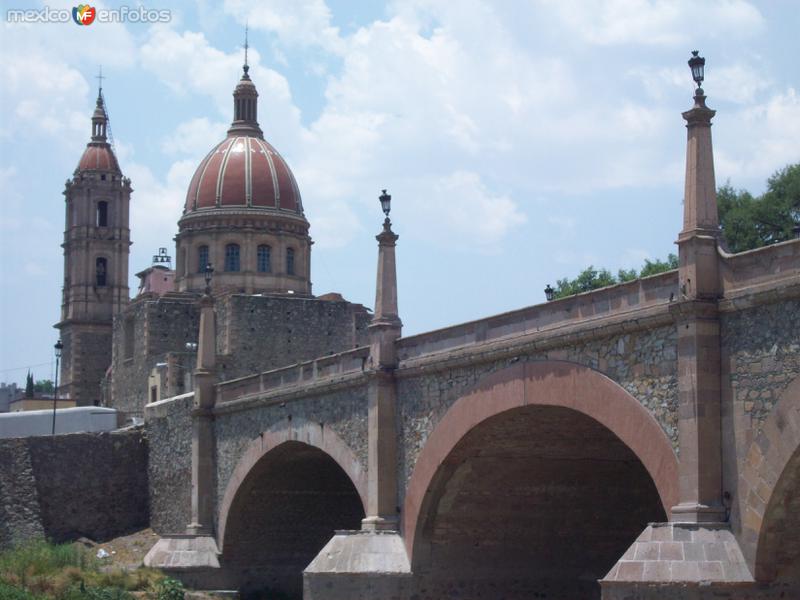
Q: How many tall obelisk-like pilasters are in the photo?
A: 3